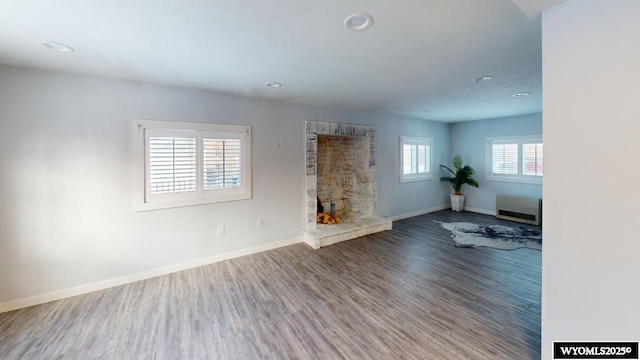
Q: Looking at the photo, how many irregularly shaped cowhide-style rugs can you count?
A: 1